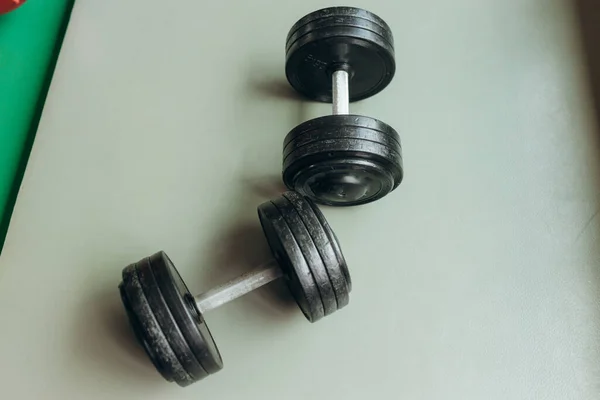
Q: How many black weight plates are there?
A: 12